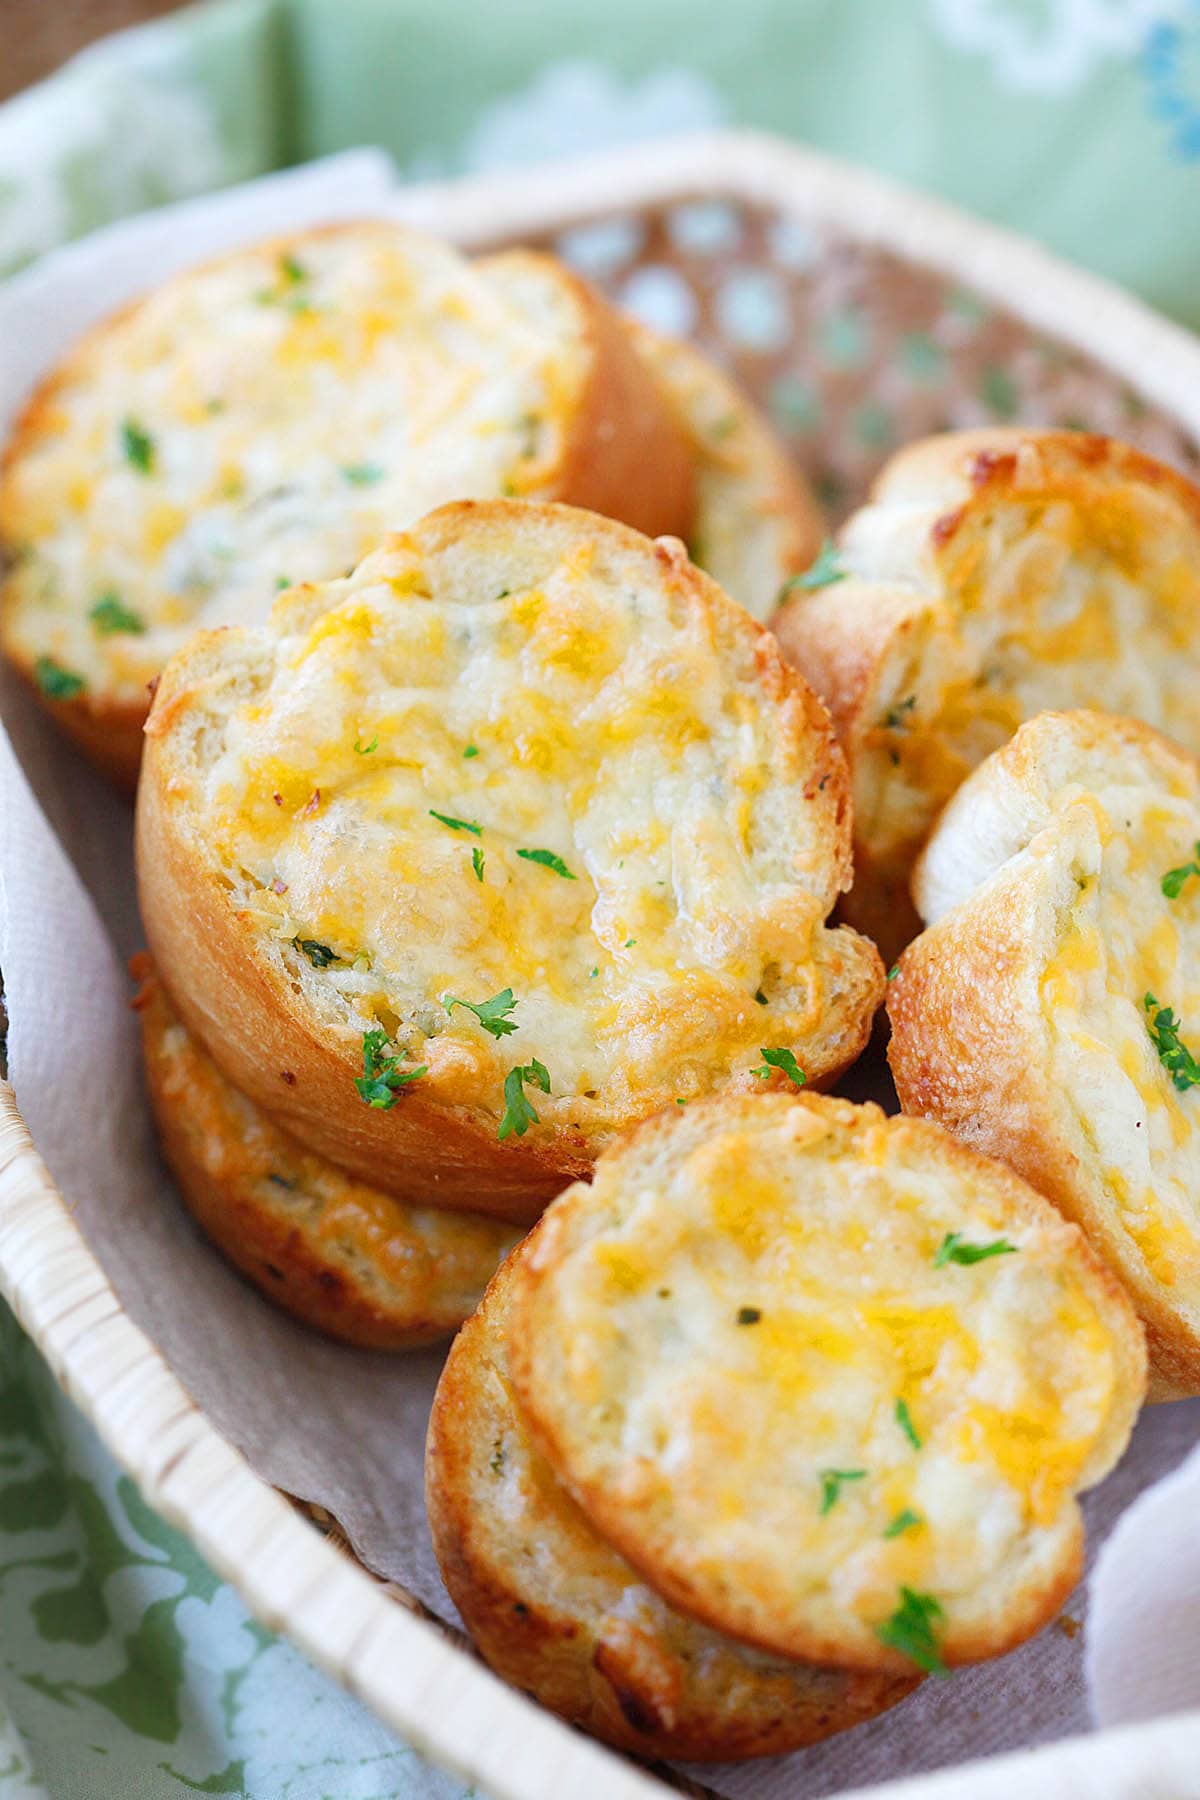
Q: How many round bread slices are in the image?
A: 8